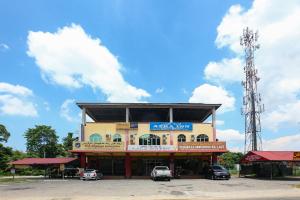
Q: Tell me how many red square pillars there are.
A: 4